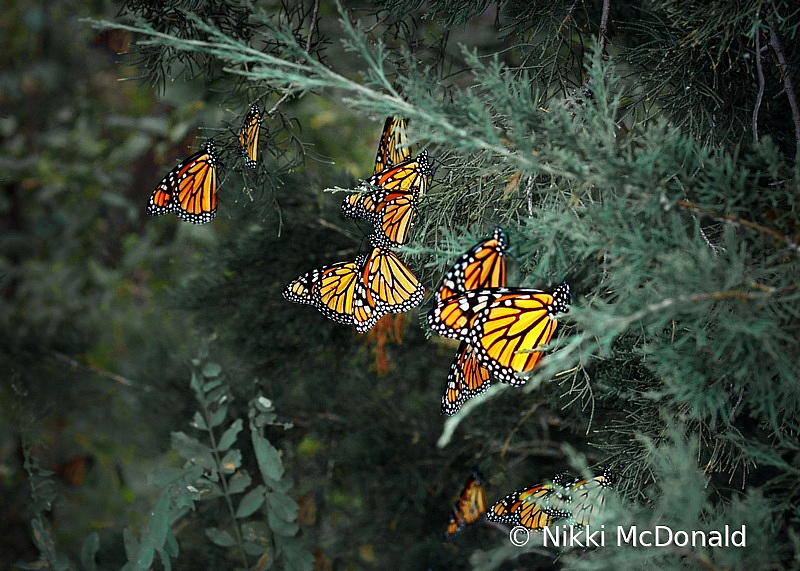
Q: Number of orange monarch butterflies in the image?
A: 13